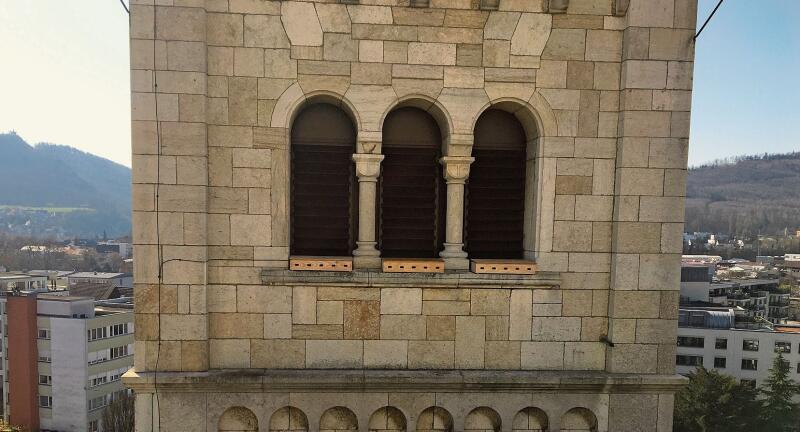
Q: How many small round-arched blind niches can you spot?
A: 8